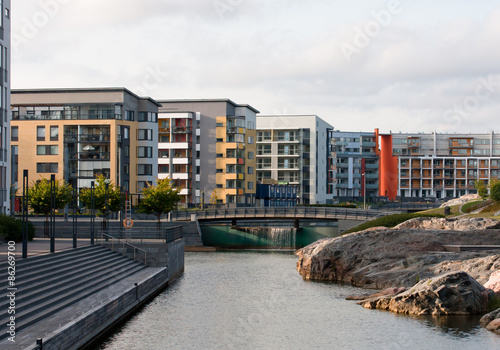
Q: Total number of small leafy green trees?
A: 3